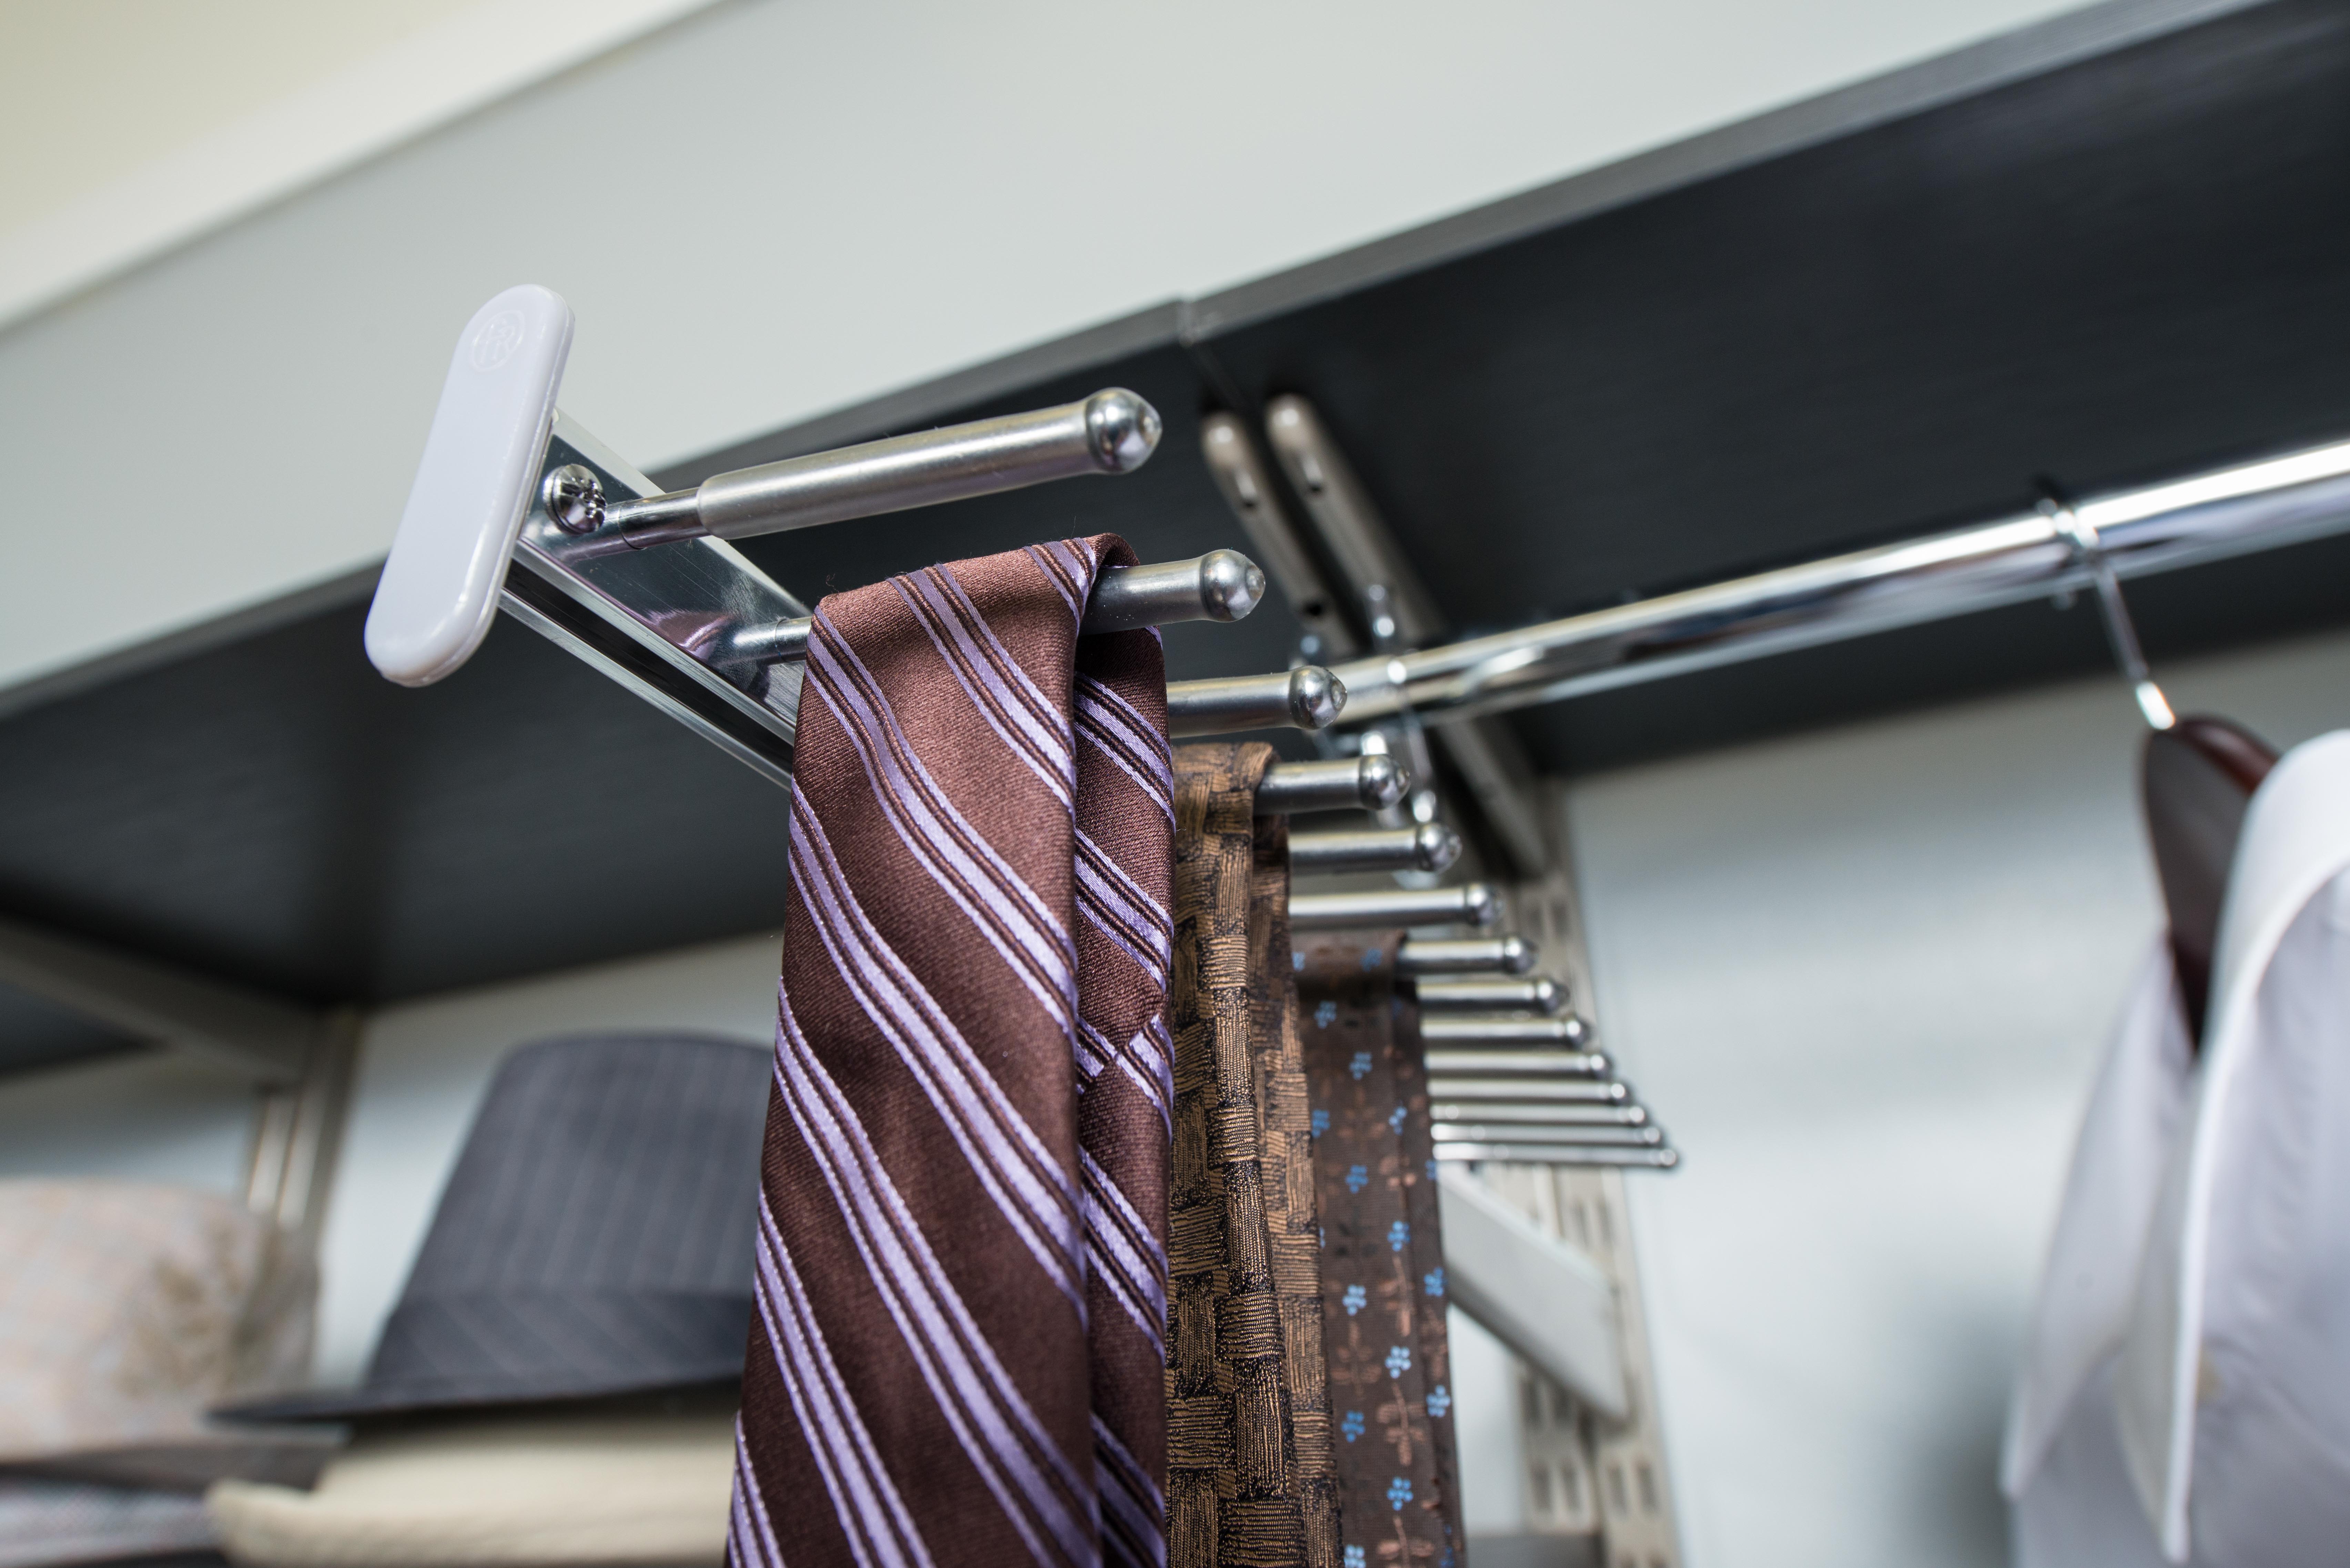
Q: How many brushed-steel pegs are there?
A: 14